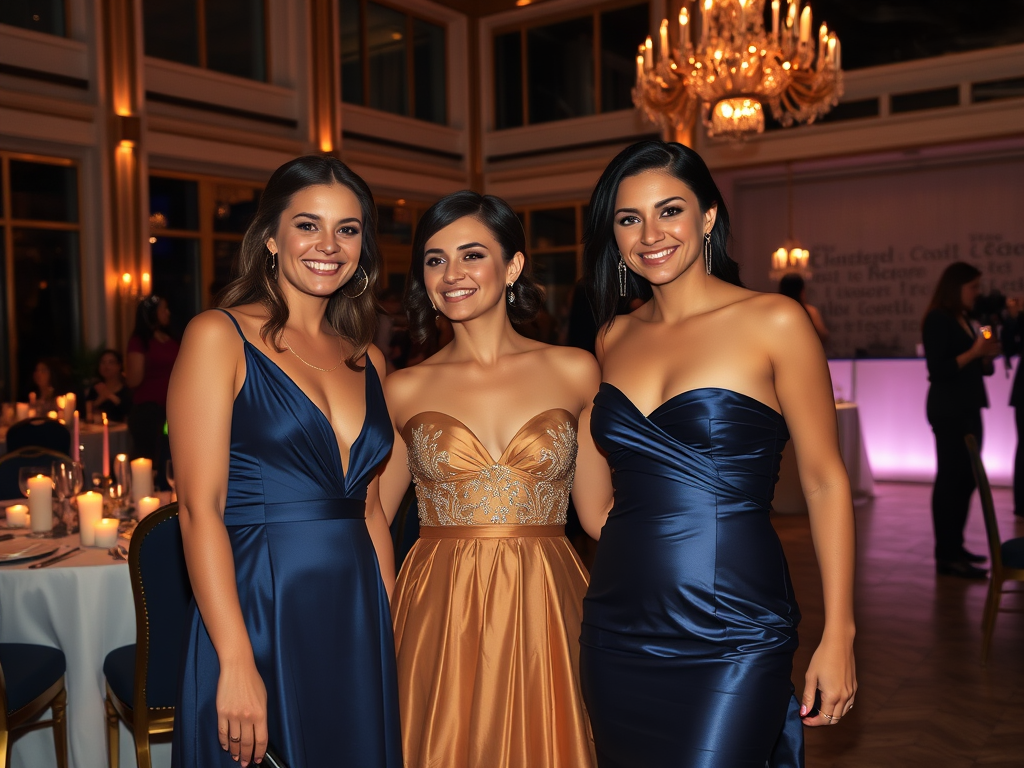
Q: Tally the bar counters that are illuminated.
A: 1